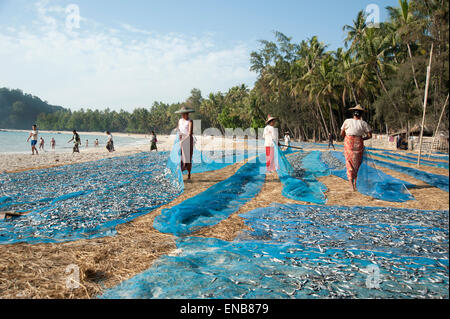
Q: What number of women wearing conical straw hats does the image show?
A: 3